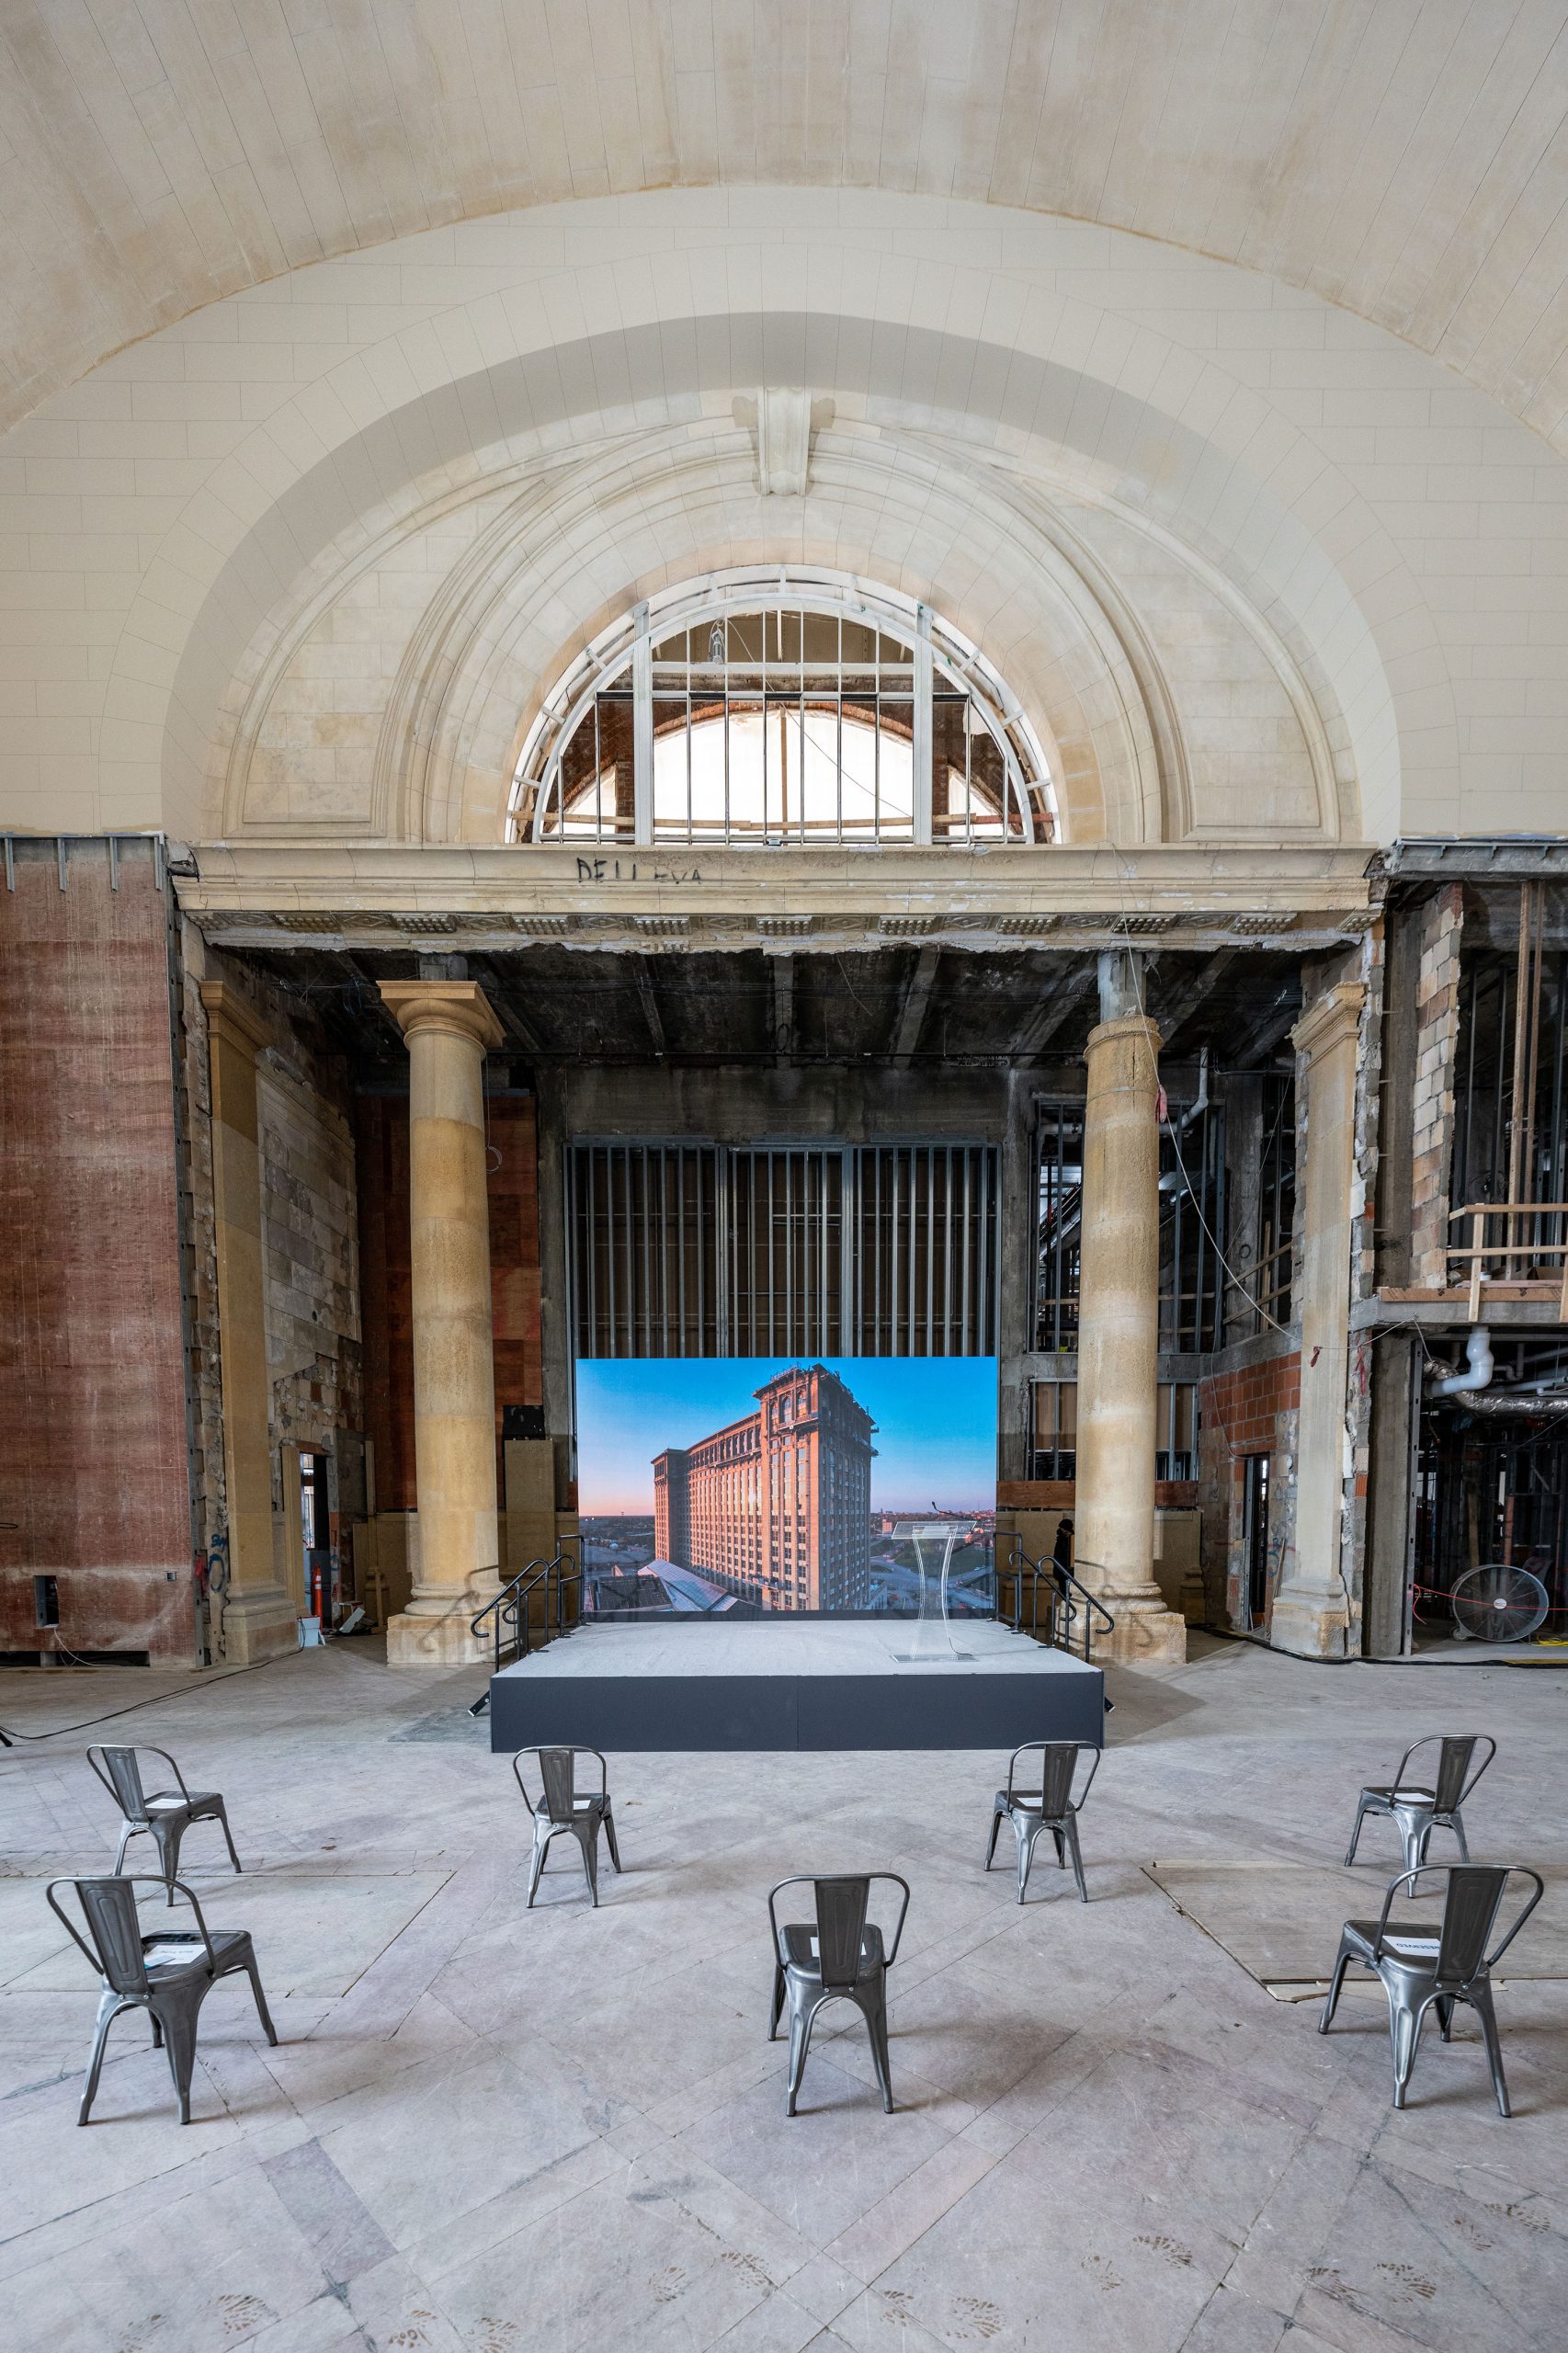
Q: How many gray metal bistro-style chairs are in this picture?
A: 7